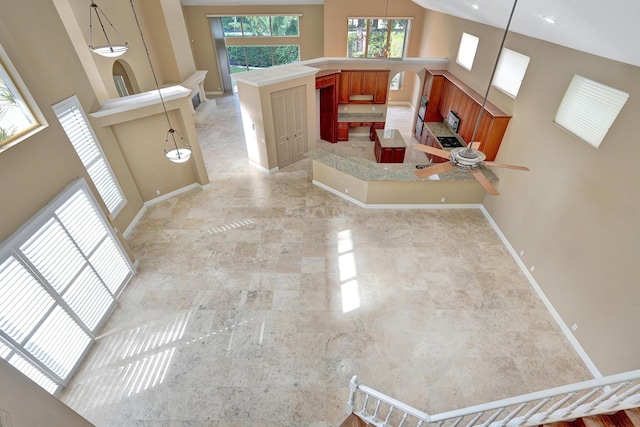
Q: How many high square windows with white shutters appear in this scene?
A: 3